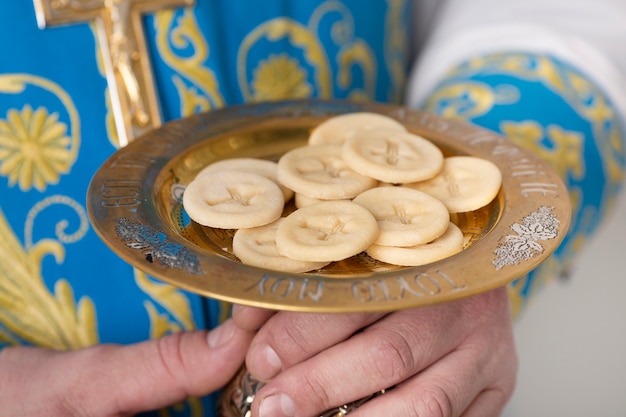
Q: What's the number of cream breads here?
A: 11